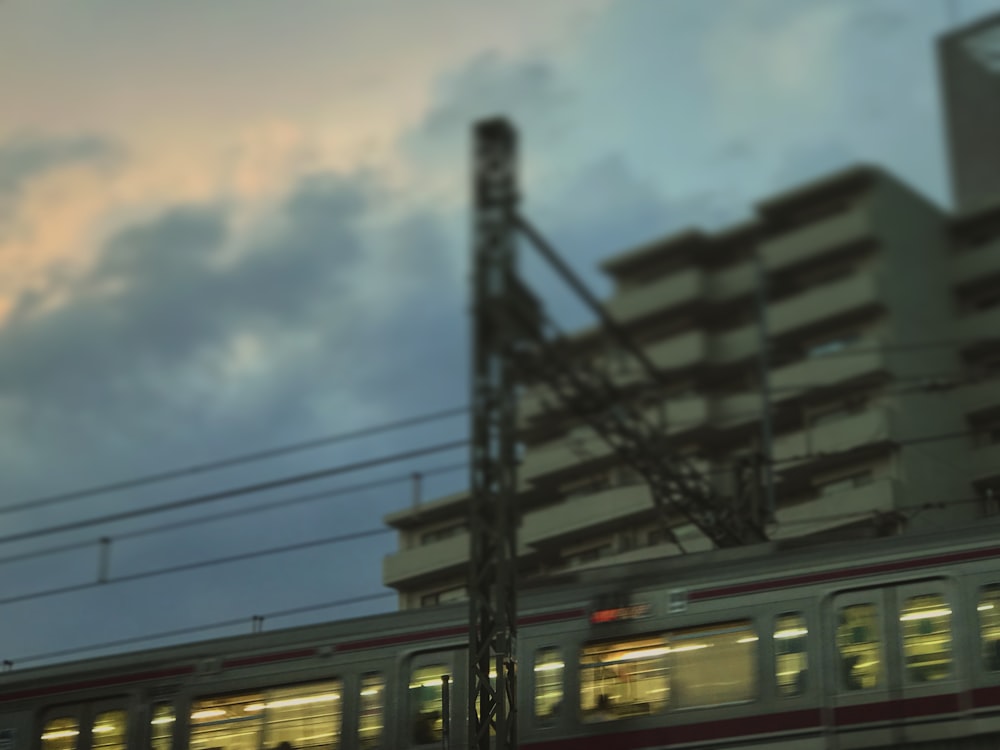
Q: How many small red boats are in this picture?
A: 0